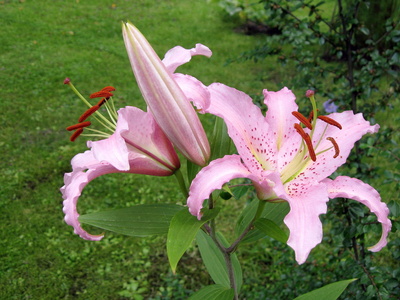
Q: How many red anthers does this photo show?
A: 12